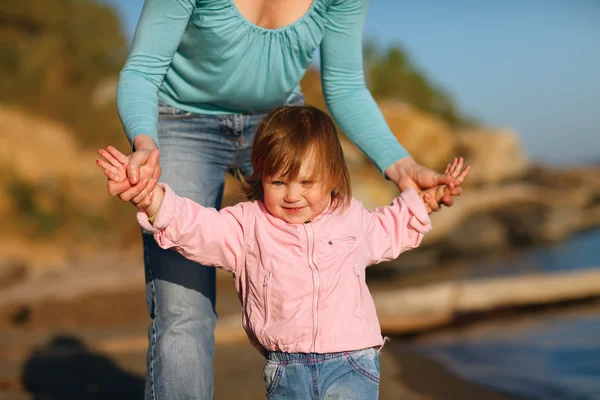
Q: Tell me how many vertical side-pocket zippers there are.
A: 2